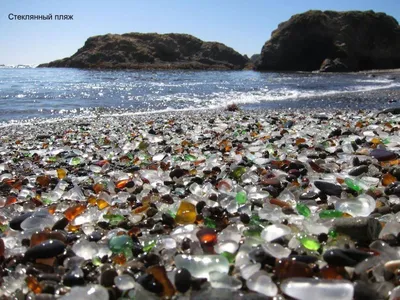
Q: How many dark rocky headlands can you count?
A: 2